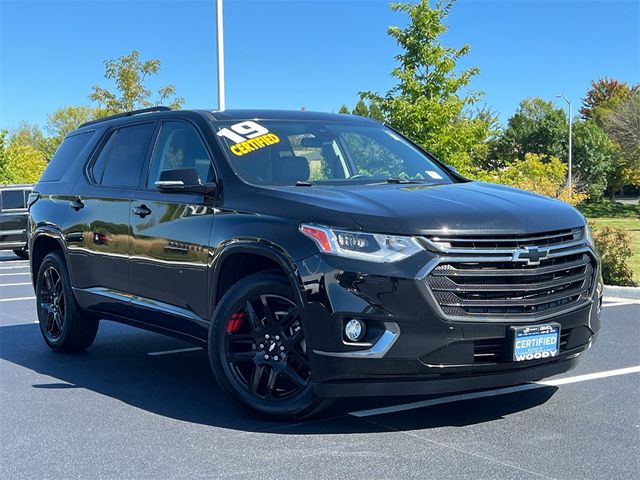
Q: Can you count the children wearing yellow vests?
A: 0